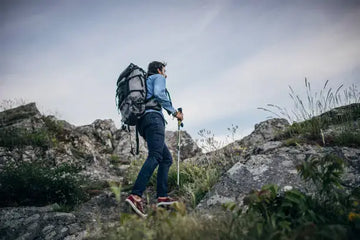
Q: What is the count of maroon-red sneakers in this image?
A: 2